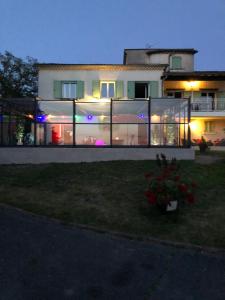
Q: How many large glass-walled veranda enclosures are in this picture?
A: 1